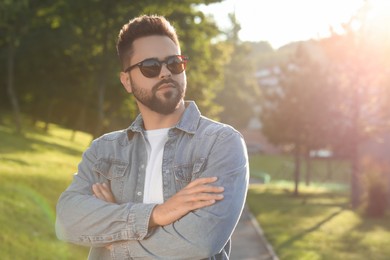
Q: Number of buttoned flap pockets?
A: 2